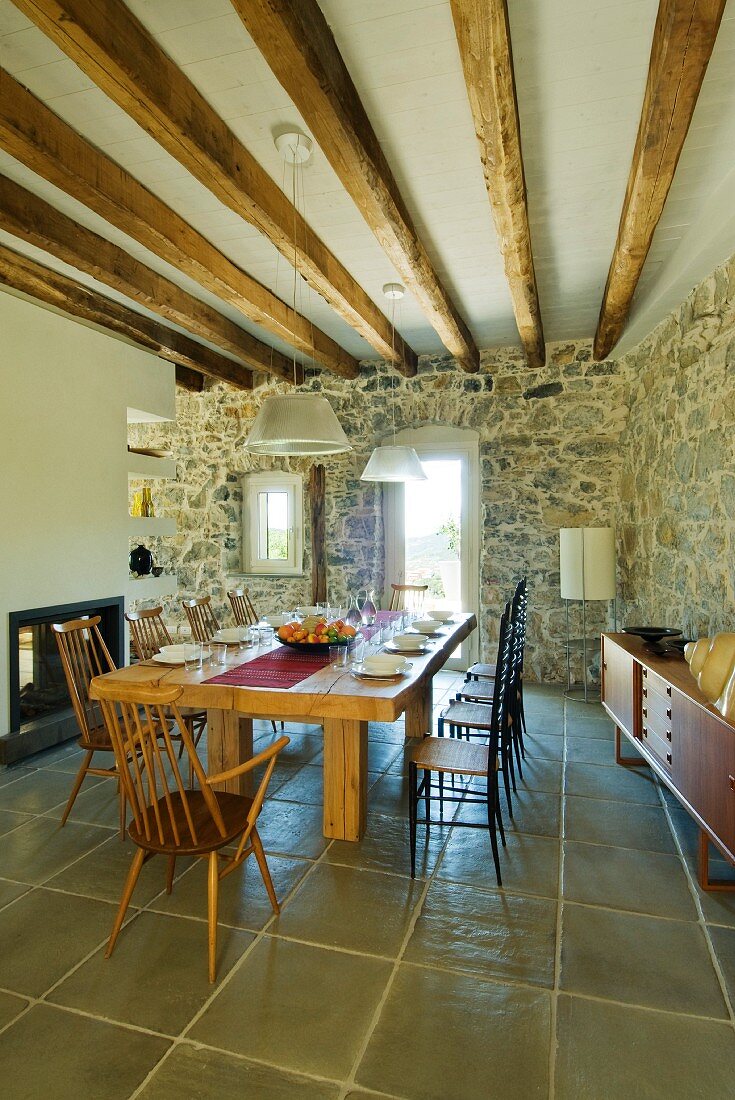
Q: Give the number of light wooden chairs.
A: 6